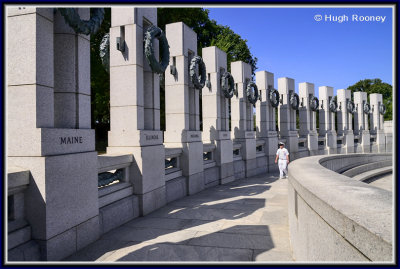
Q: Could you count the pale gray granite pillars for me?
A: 12